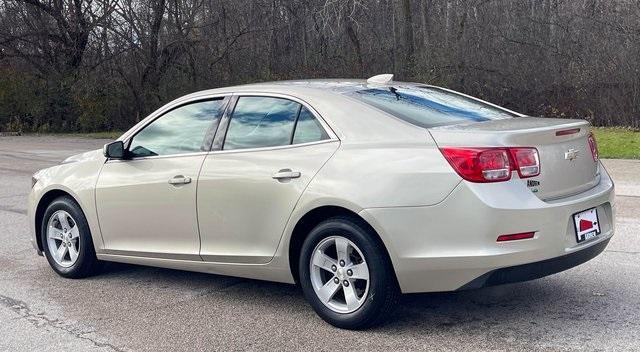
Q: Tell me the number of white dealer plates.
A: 1